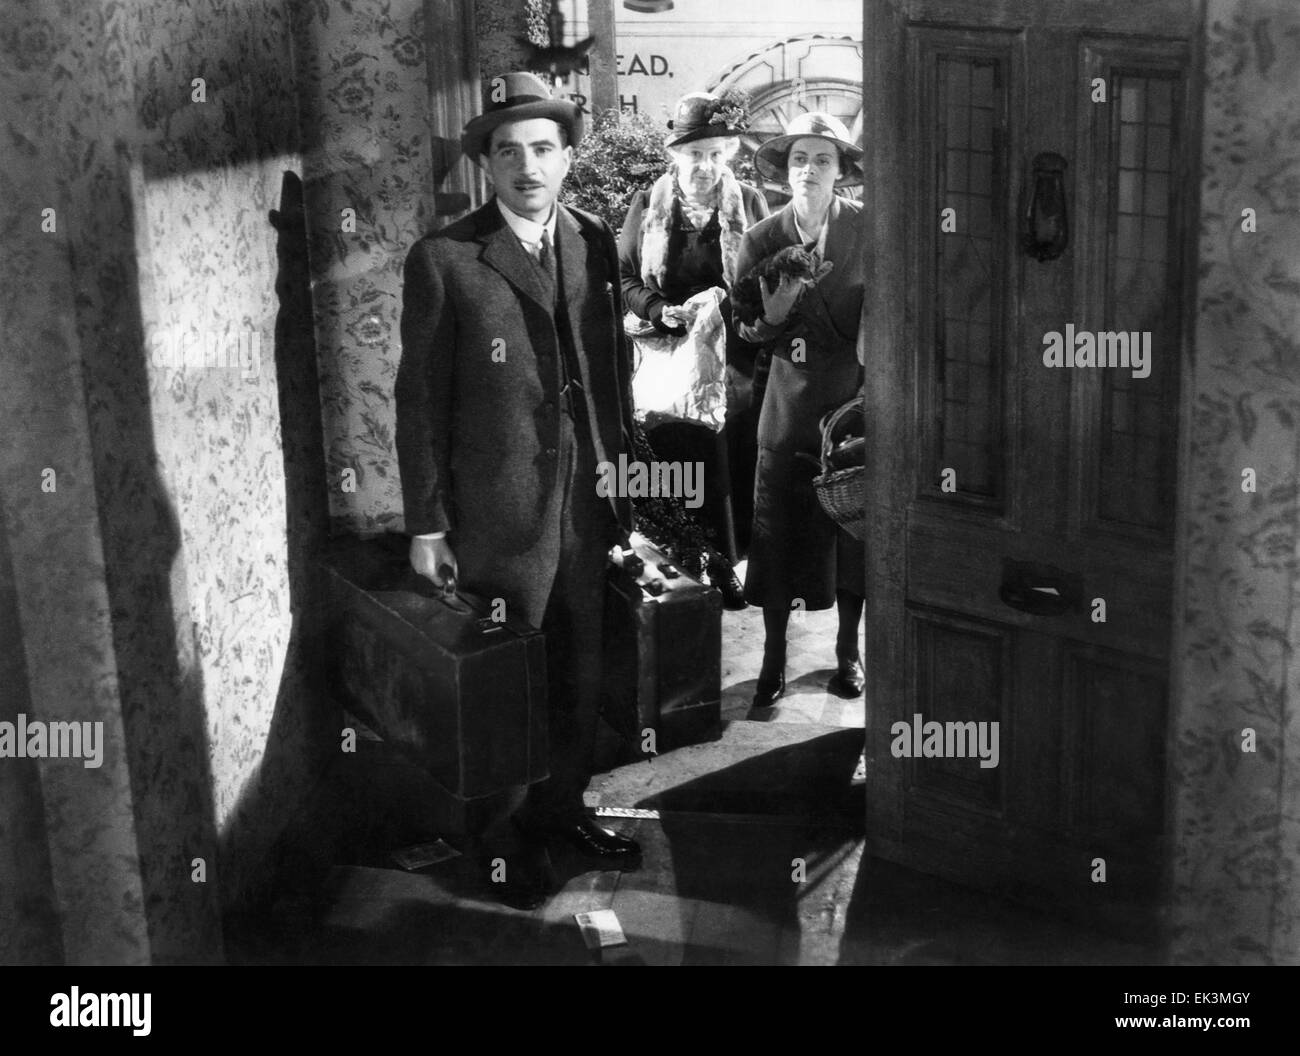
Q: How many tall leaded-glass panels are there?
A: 2